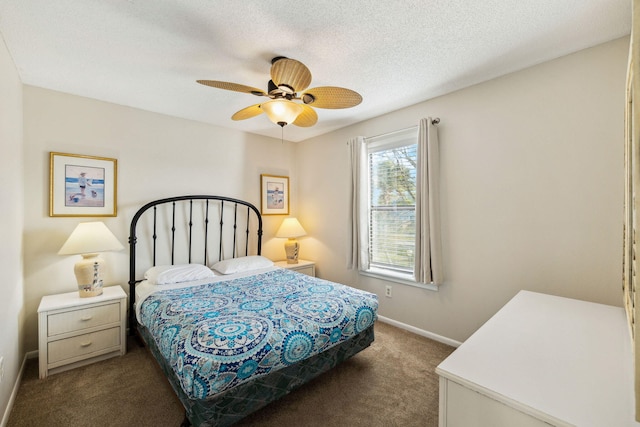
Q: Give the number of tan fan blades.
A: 5